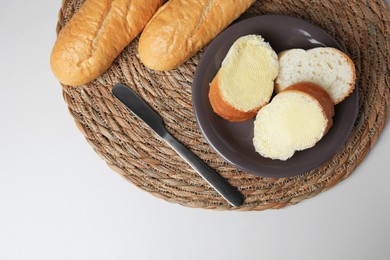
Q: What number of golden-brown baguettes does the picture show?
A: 2